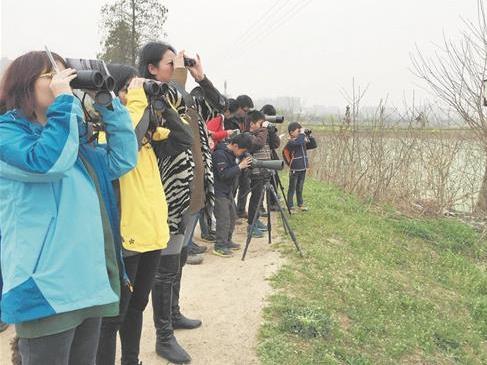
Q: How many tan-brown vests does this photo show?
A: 1